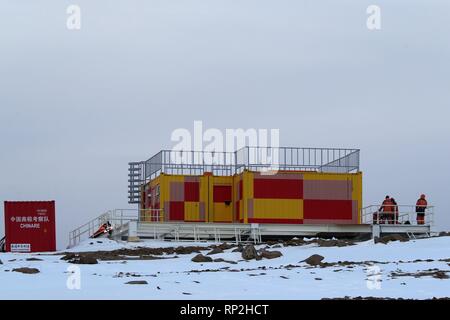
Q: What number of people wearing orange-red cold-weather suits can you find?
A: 3